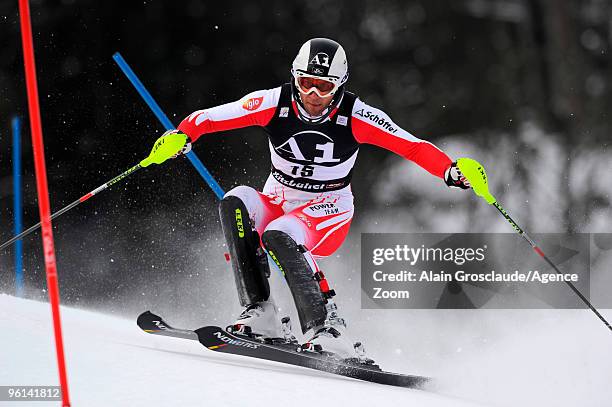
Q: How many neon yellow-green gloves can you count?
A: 2